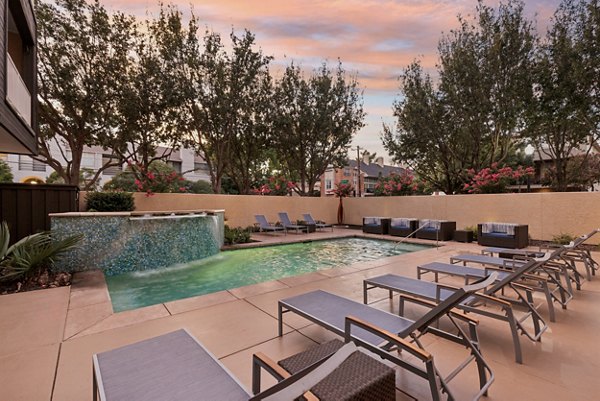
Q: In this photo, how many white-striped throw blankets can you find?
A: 4